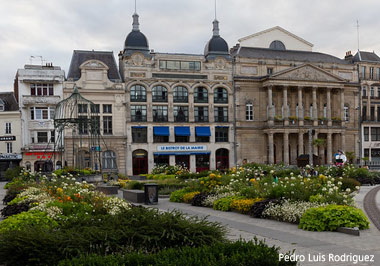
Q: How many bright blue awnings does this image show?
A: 3